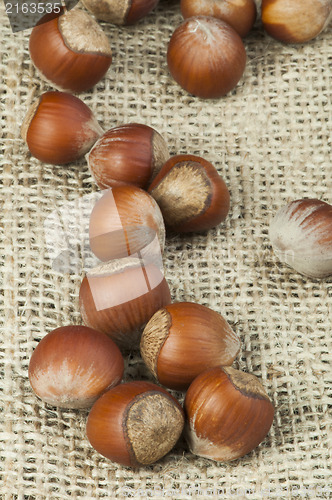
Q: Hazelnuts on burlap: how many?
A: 15